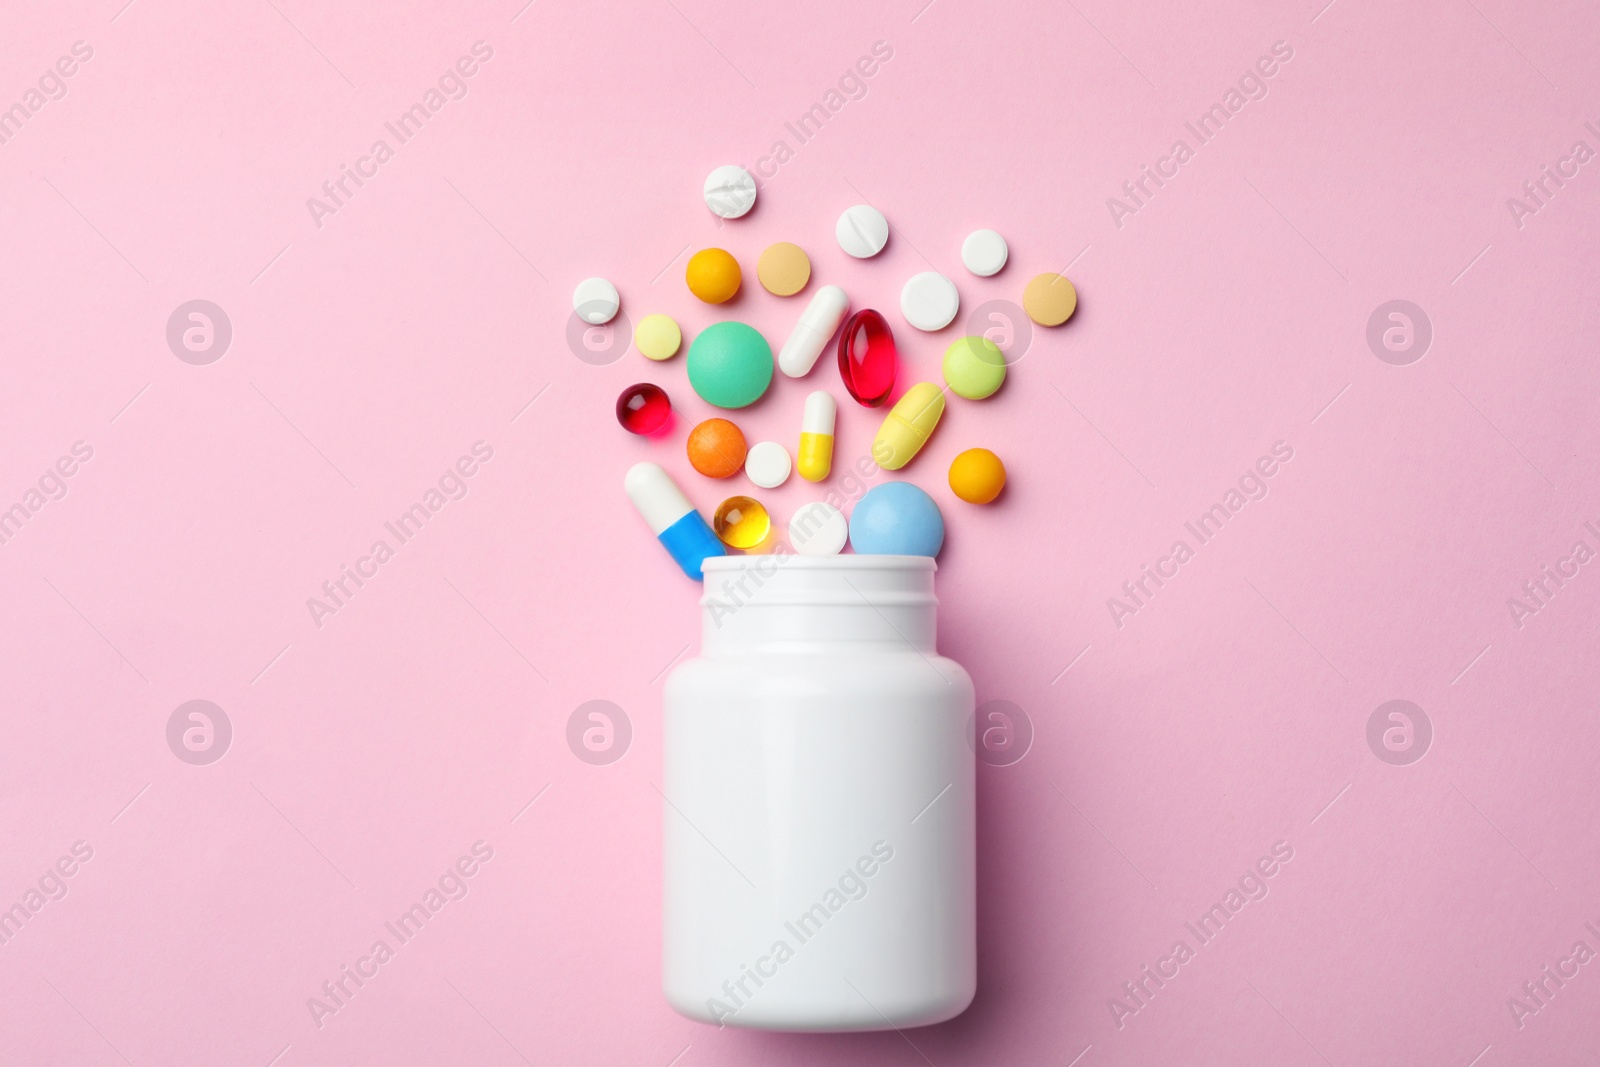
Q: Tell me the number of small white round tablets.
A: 7